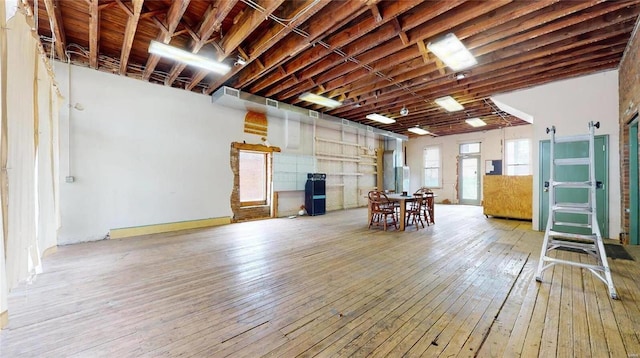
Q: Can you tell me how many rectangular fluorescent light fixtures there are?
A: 7